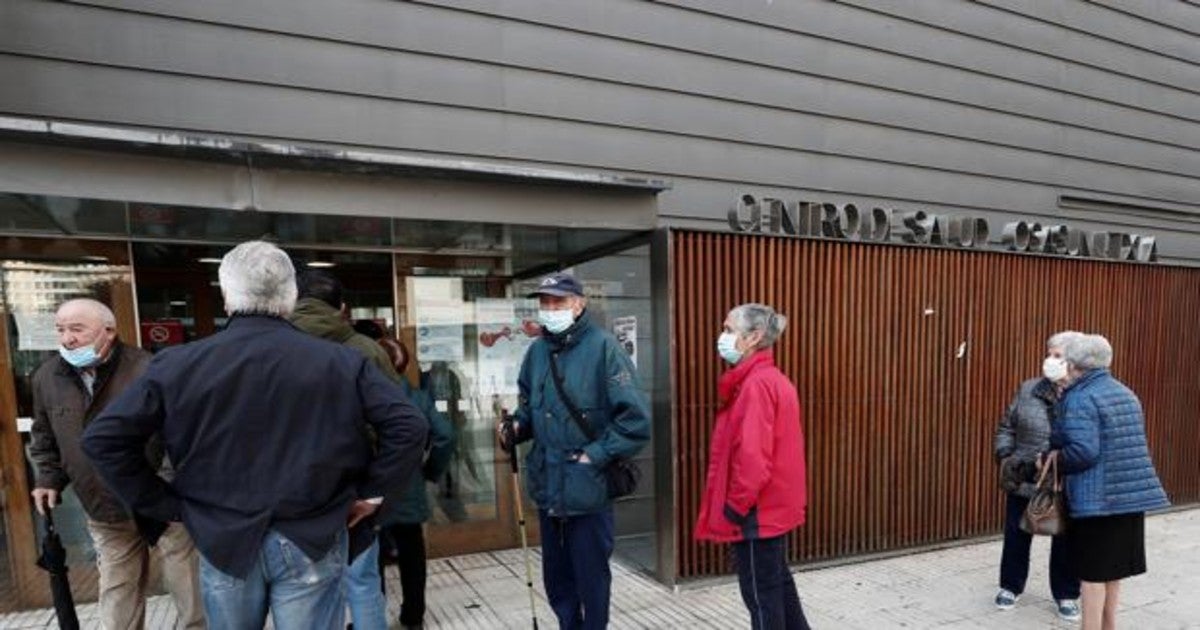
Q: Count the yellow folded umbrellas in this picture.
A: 0